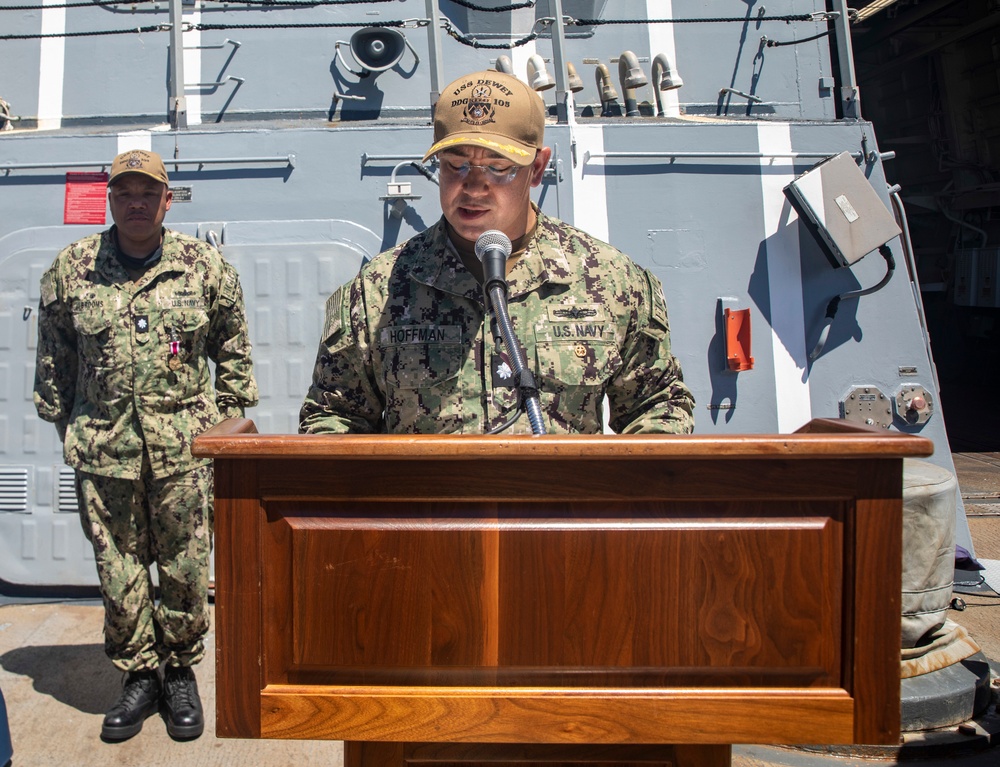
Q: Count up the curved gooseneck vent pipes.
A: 6